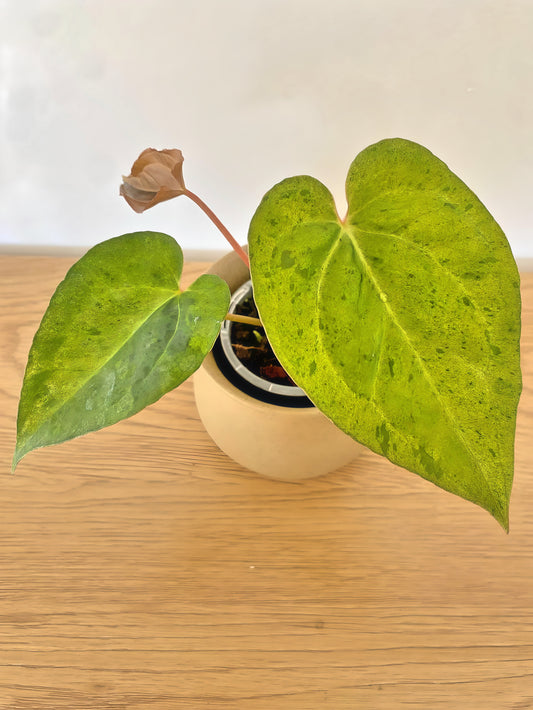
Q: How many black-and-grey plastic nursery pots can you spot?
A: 1